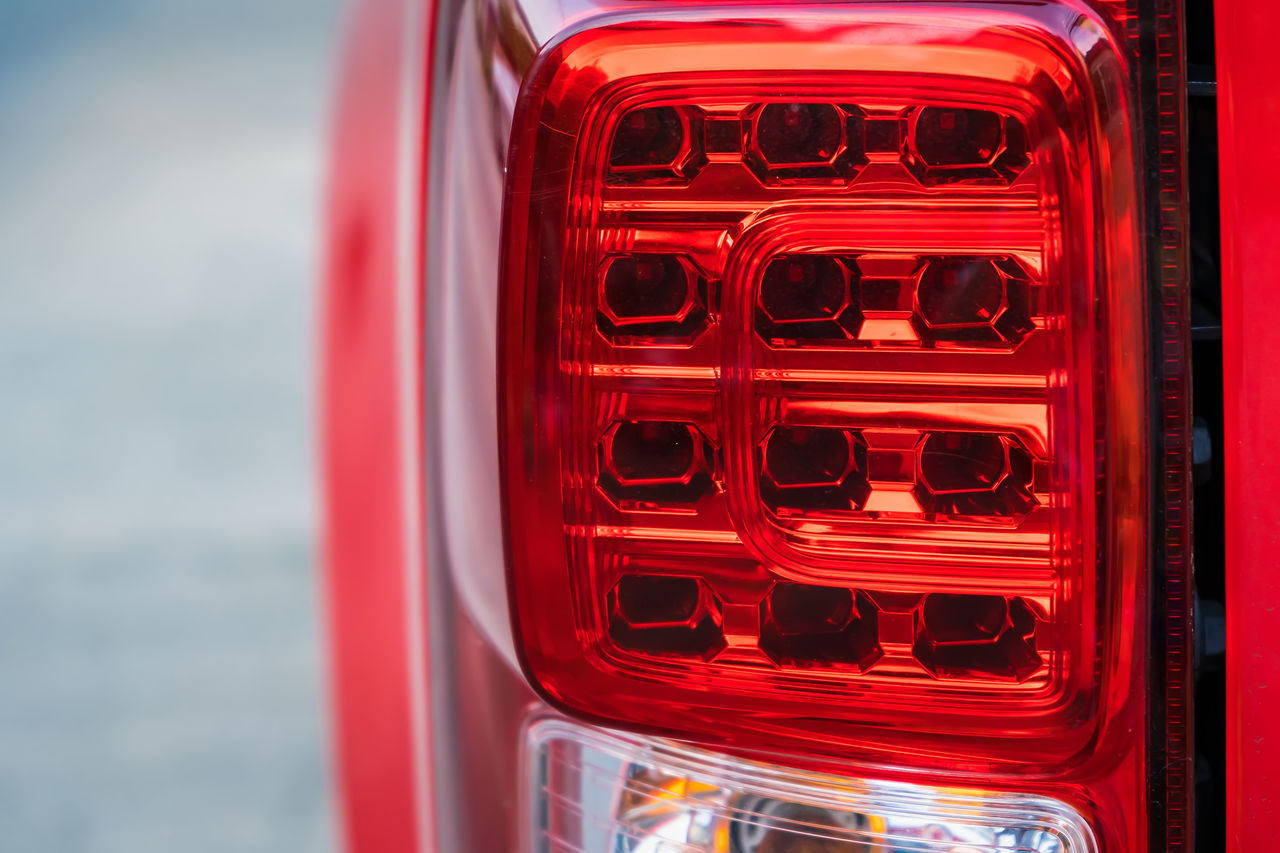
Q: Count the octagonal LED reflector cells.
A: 12